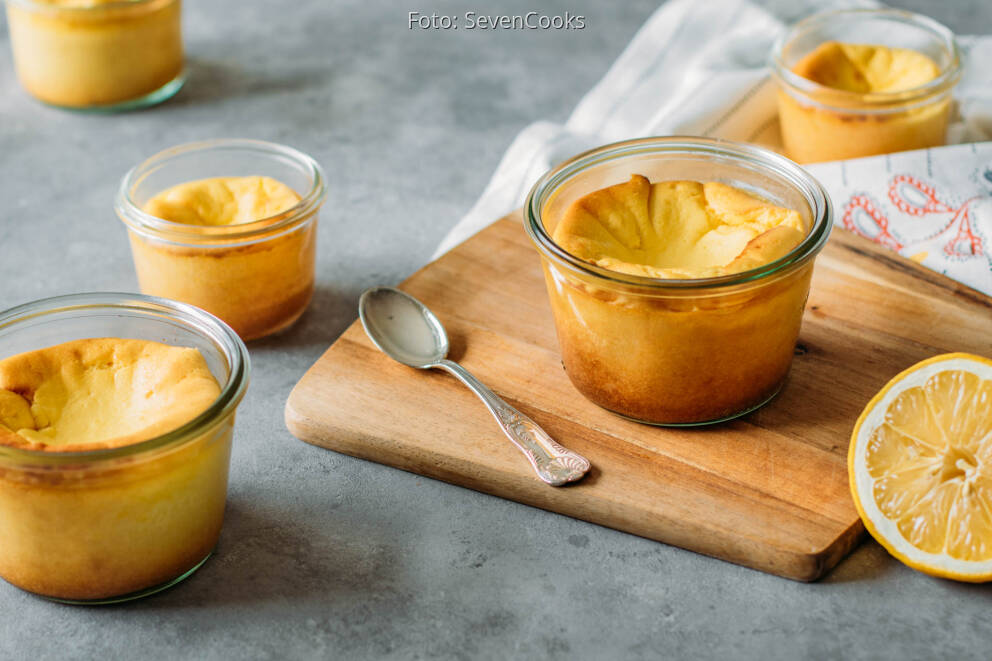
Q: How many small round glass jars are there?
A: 5